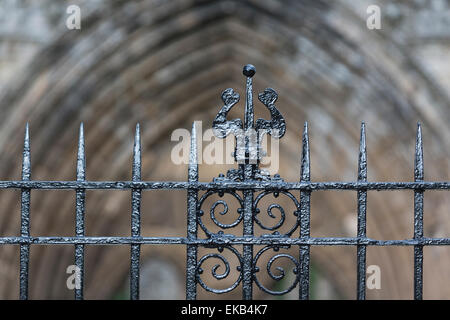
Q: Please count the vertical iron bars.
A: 8